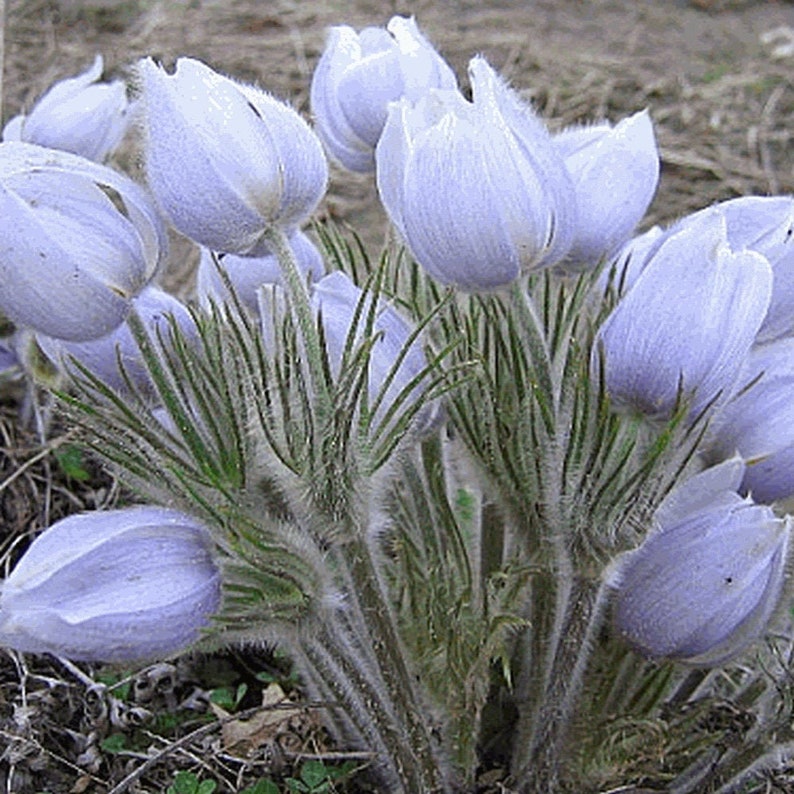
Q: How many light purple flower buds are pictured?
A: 14